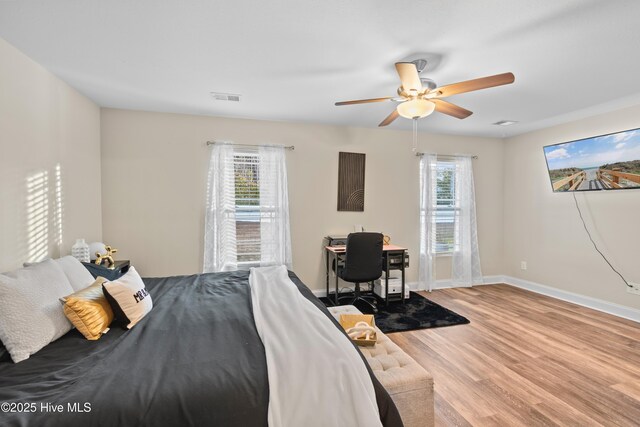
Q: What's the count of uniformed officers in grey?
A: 0